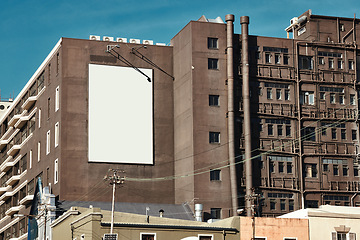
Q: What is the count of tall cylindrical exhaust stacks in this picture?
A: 2